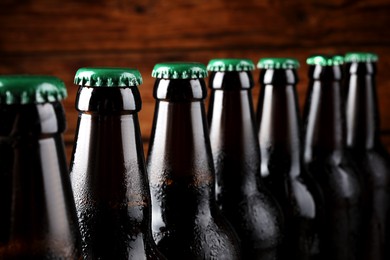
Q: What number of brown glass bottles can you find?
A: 7